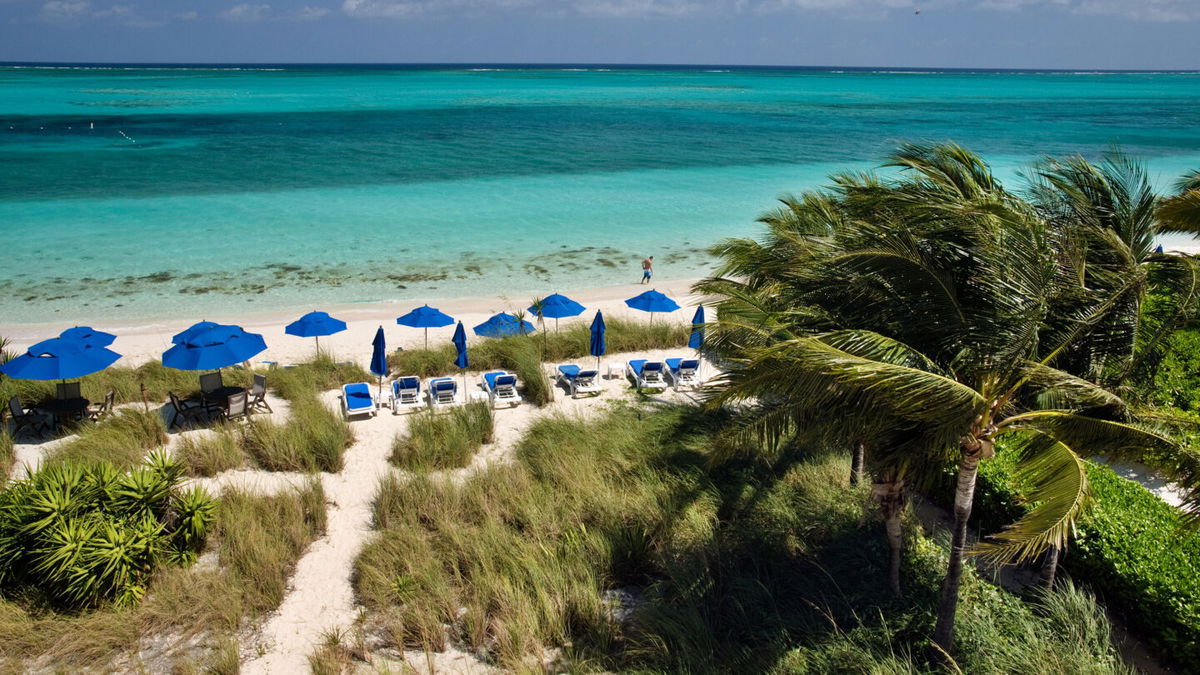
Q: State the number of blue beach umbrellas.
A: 13